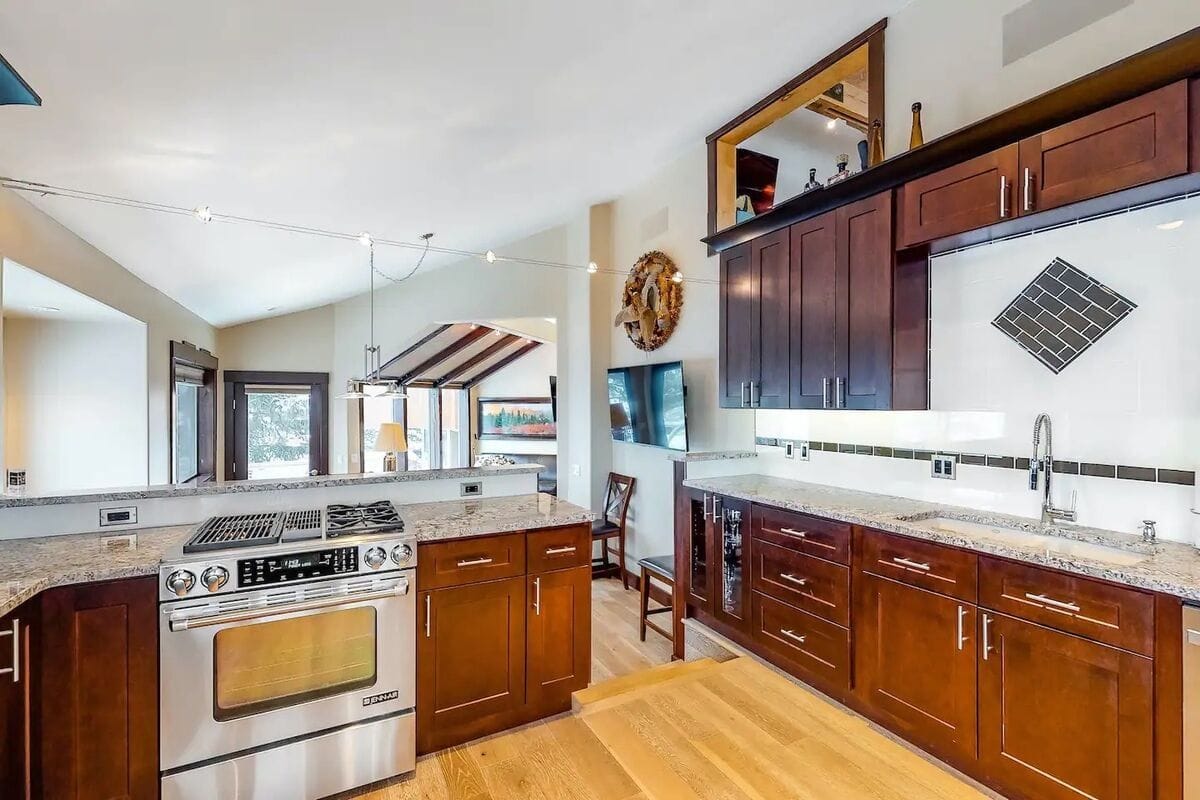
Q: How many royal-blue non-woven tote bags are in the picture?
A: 0